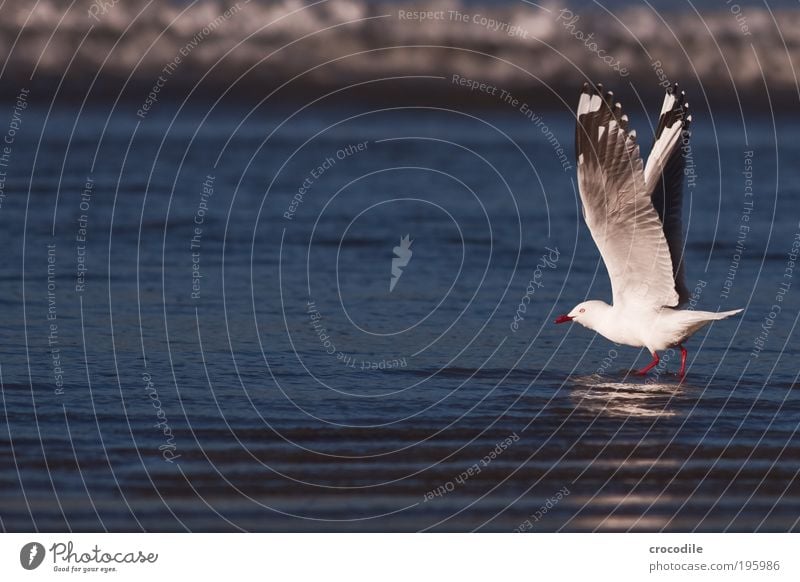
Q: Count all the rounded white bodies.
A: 1